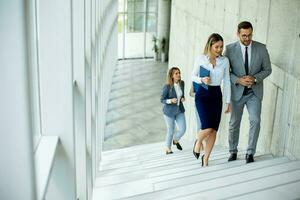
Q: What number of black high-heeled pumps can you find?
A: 2